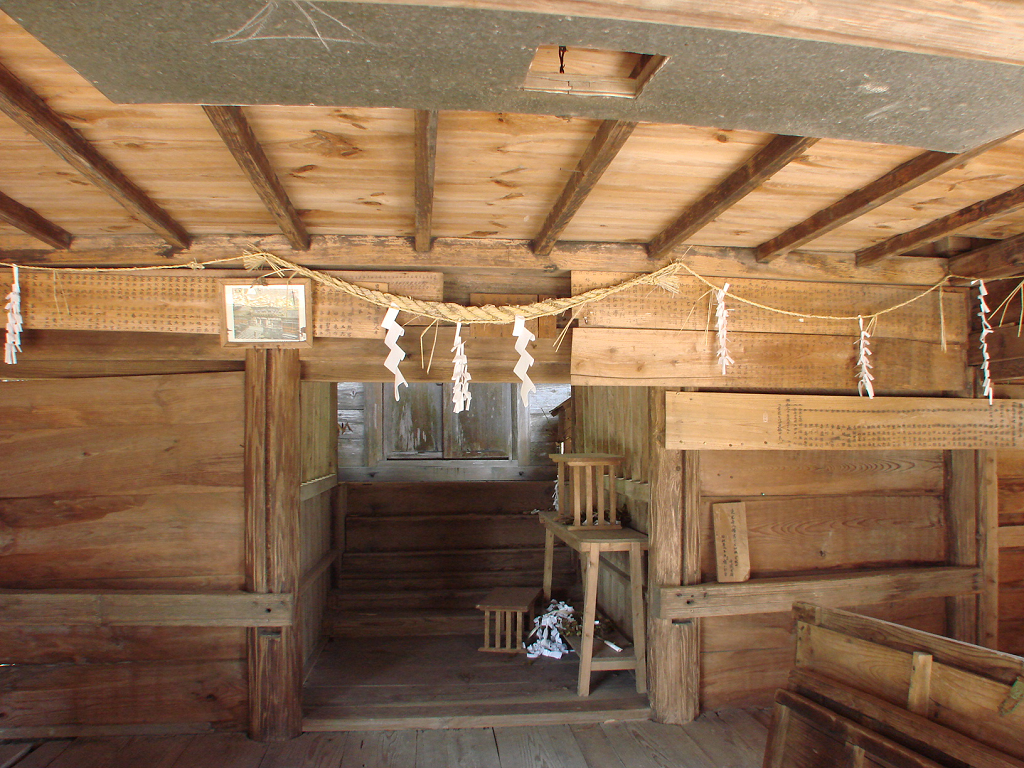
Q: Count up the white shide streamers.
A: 7